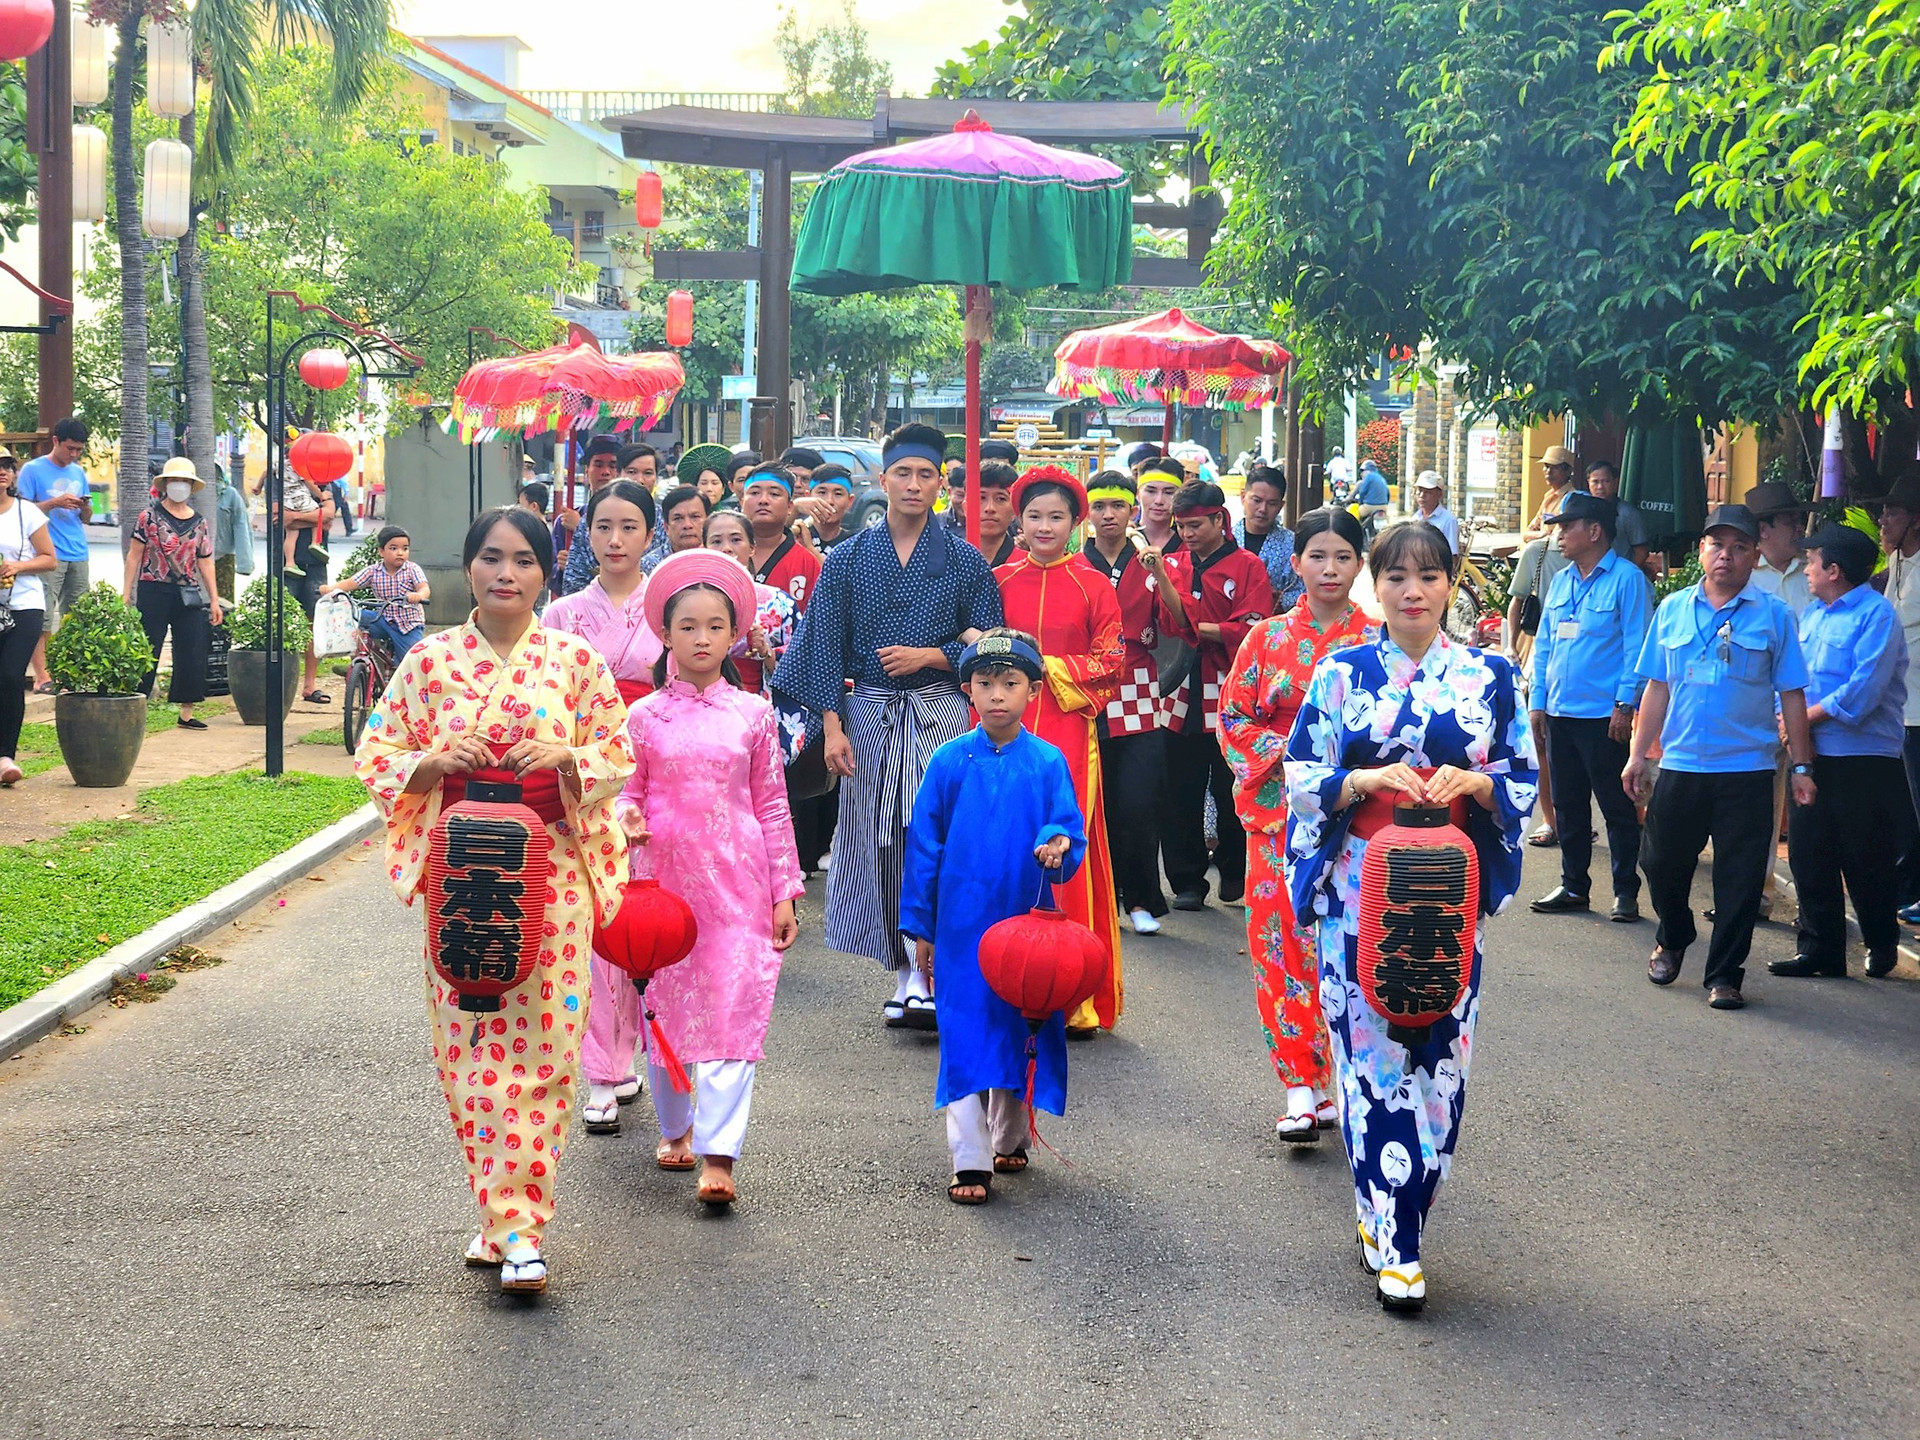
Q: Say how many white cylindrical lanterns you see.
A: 4